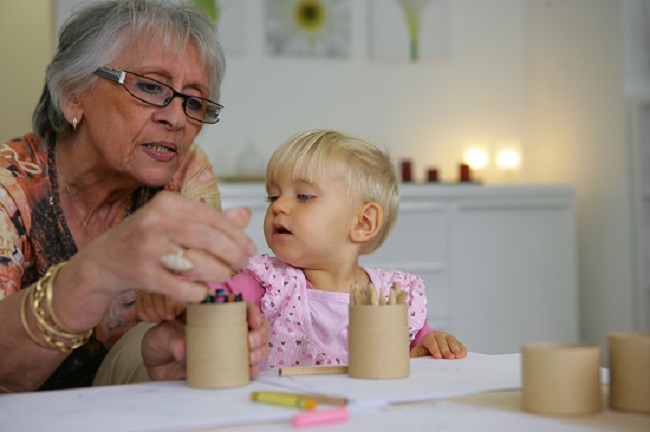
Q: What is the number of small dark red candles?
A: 3